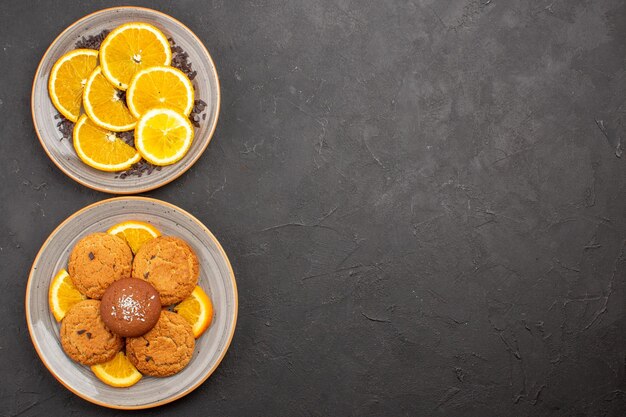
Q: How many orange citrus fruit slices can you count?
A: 10